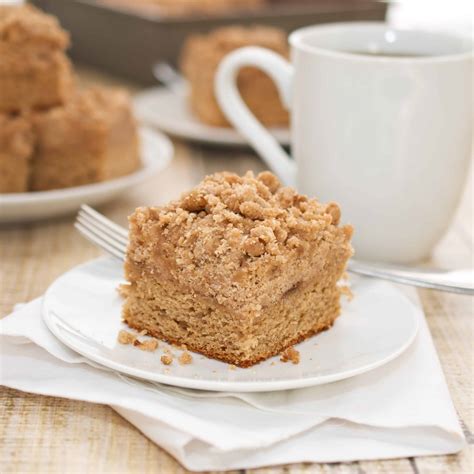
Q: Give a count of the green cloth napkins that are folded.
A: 0